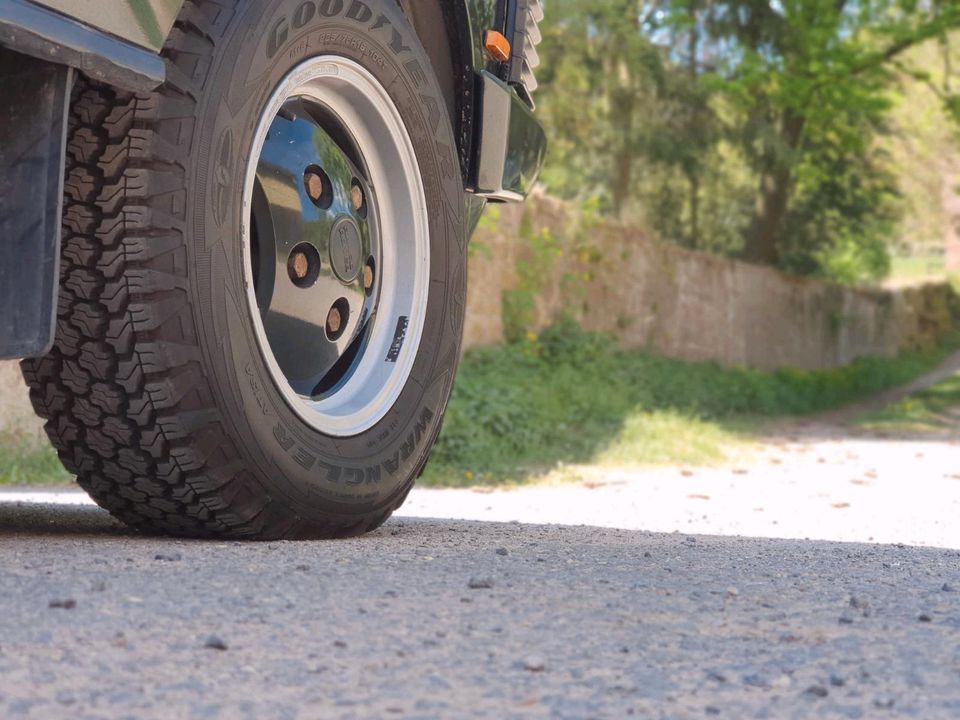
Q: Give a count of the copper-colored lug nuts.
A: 5